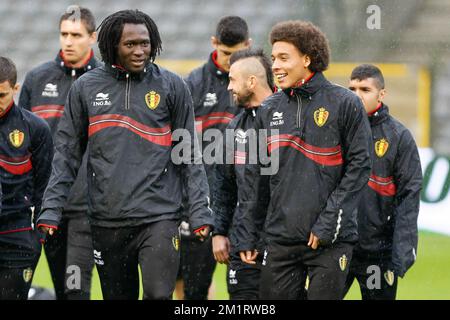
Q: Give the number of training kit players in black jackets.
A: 7